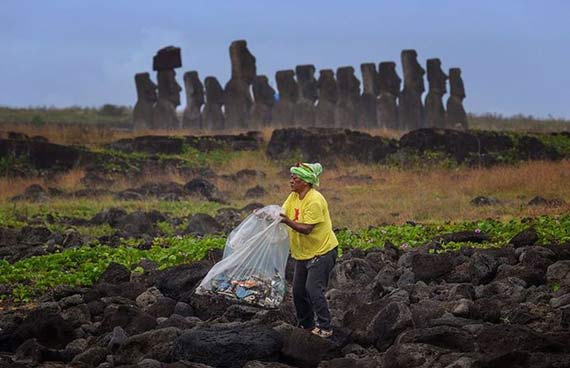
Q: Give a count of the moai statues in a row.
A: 15